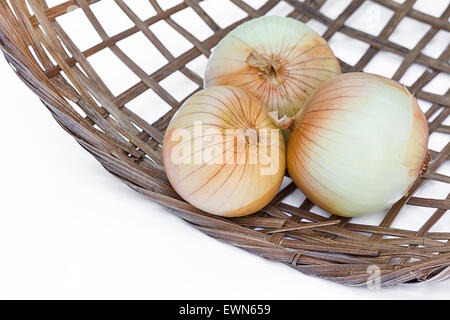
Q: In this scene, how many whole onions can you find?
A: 3